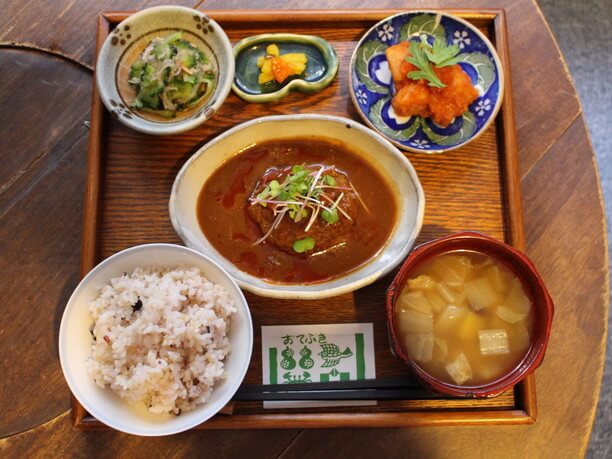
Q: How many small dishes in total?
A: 3